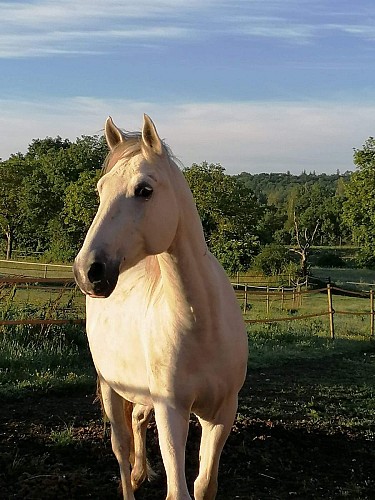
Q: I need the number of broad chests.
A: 1